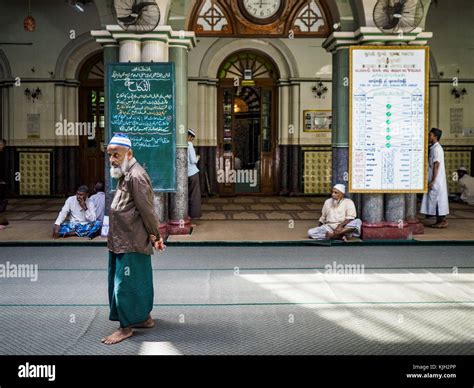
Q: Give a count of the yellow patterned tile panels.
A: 3